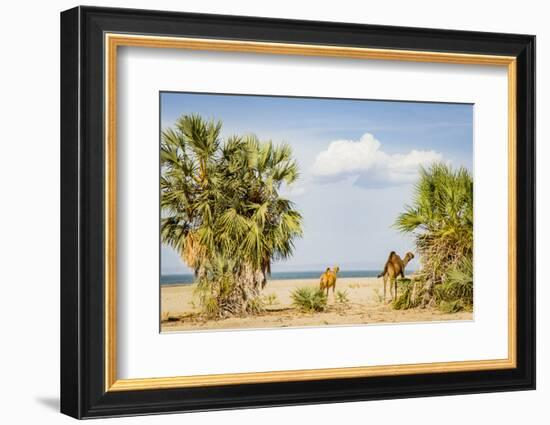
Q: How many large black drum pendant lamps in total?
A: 0